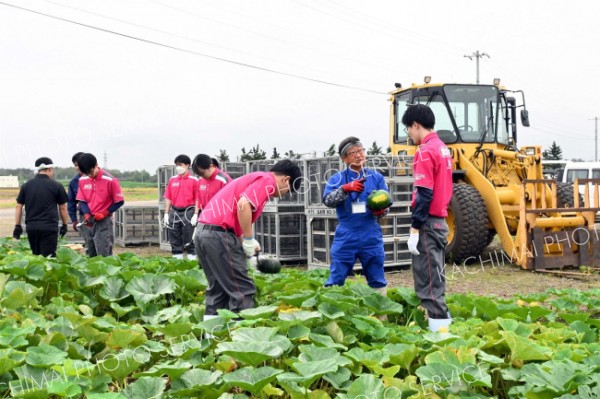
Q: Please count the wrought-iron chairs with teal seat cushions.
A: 0